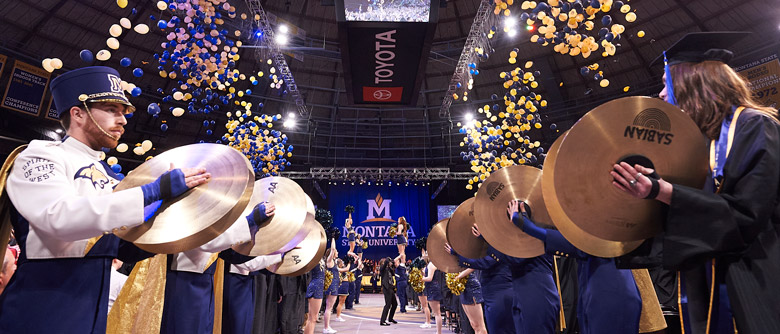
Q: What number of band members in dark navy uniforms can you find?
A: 3